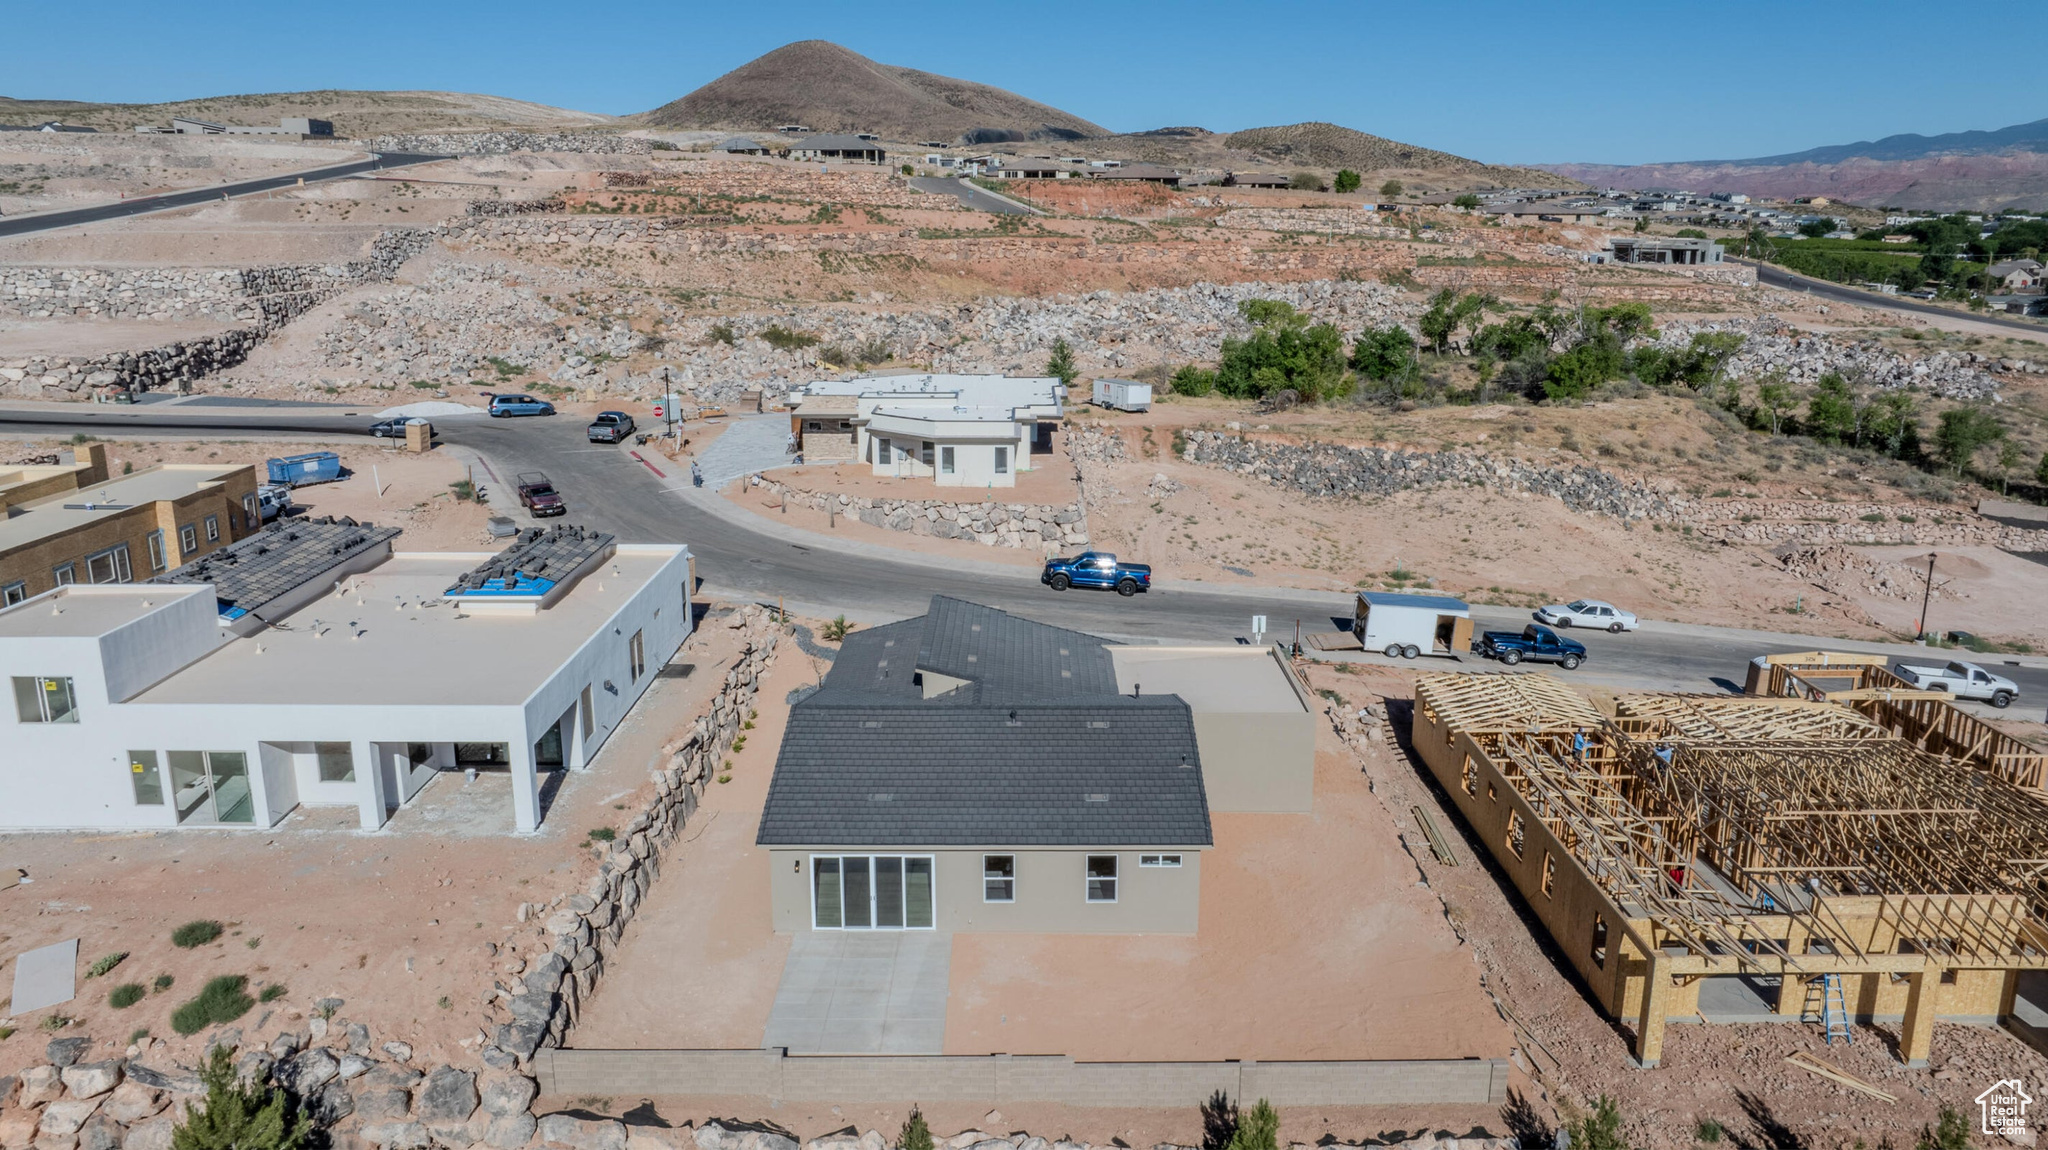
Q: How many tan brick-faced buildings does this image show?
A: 1